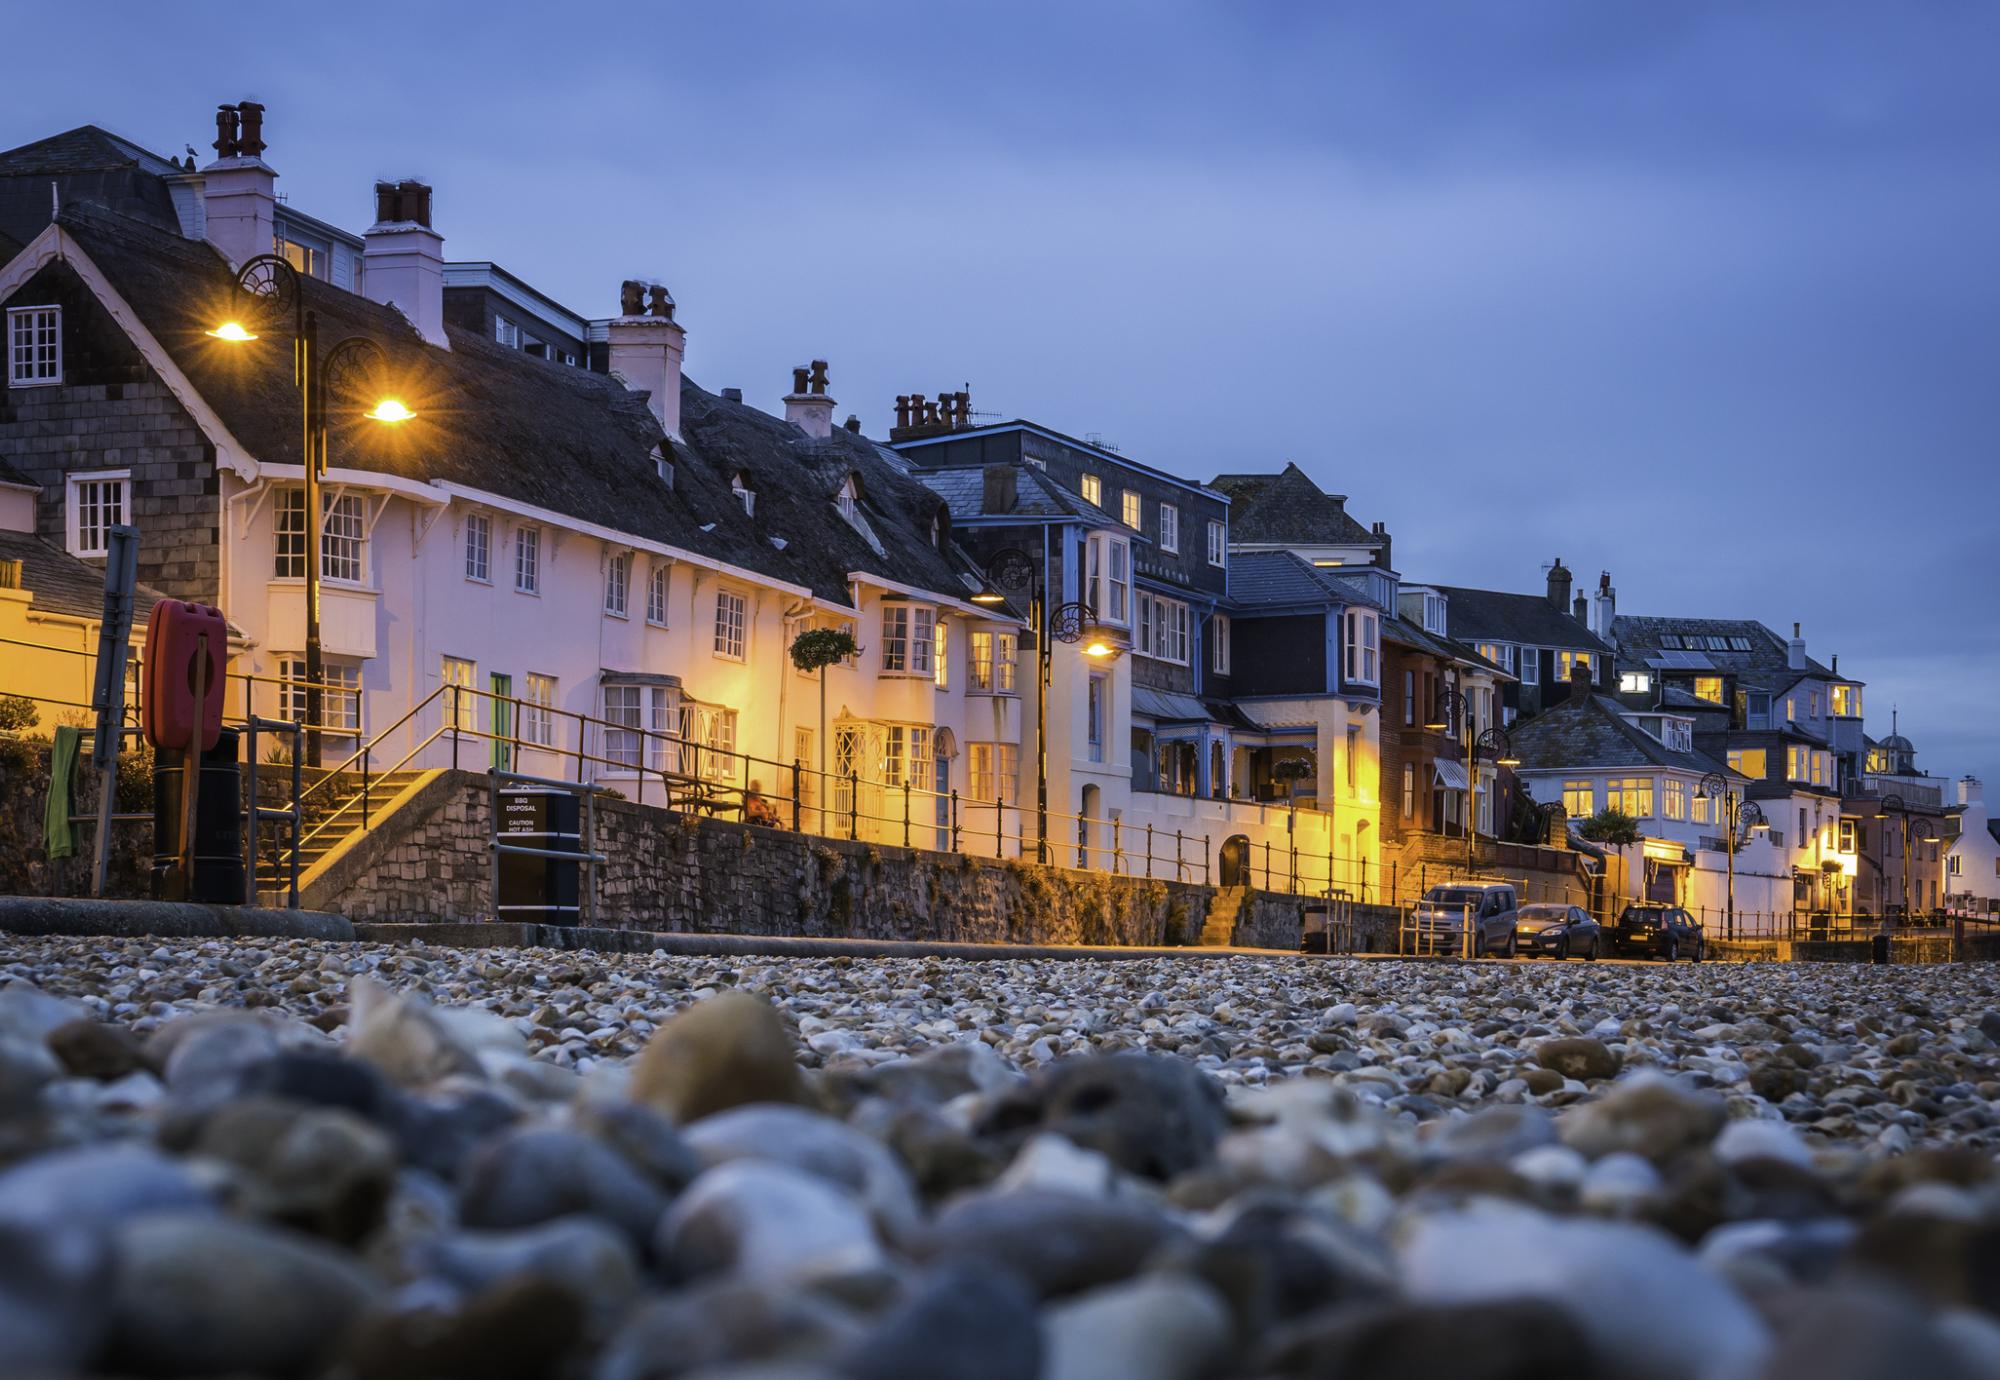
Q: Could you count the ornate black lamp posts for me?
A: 5